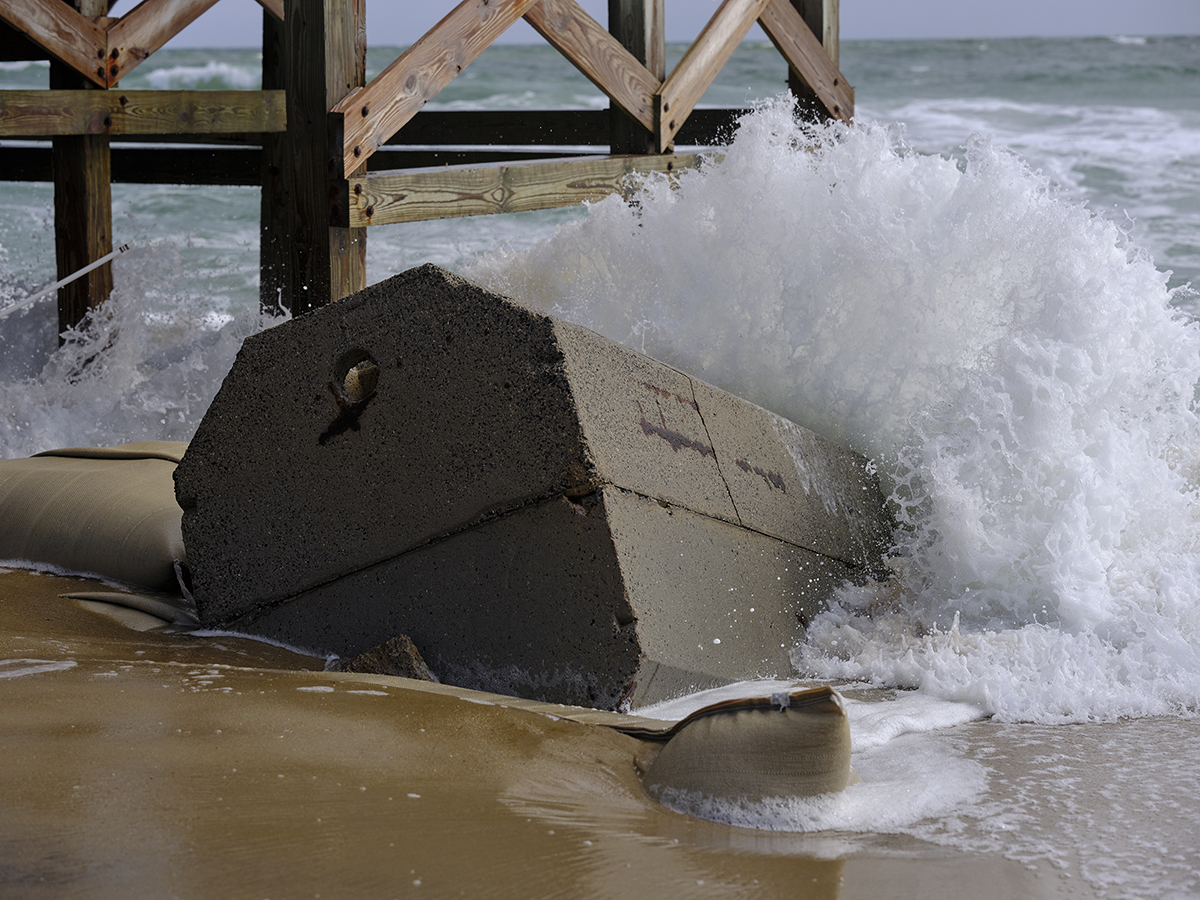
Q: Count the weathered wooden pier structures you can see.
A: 1